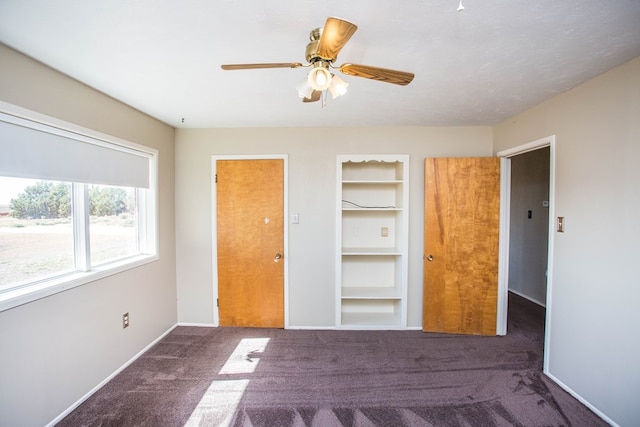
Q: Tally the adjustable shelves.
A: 4